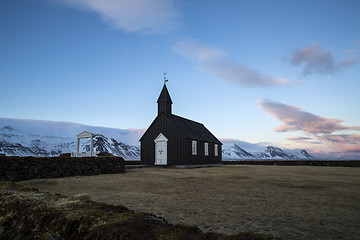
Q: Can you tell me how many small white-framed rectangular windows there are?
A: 3